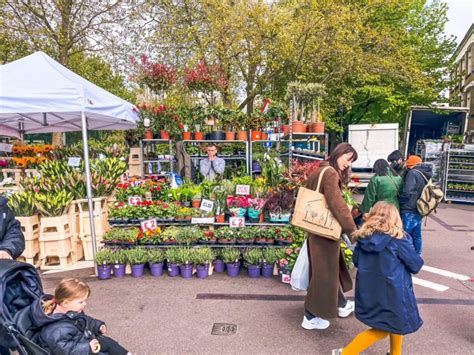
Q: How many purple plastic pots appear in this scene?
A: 11